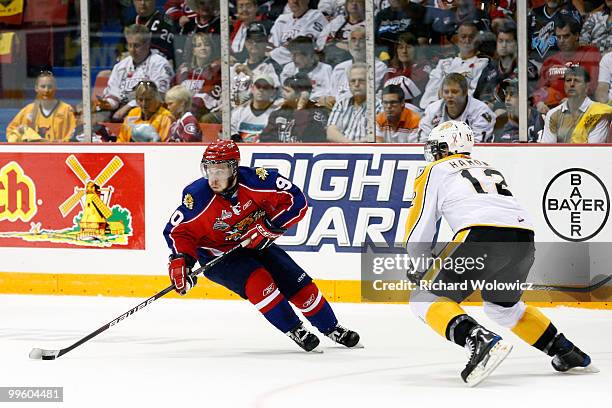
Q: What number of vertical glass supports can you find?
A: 4